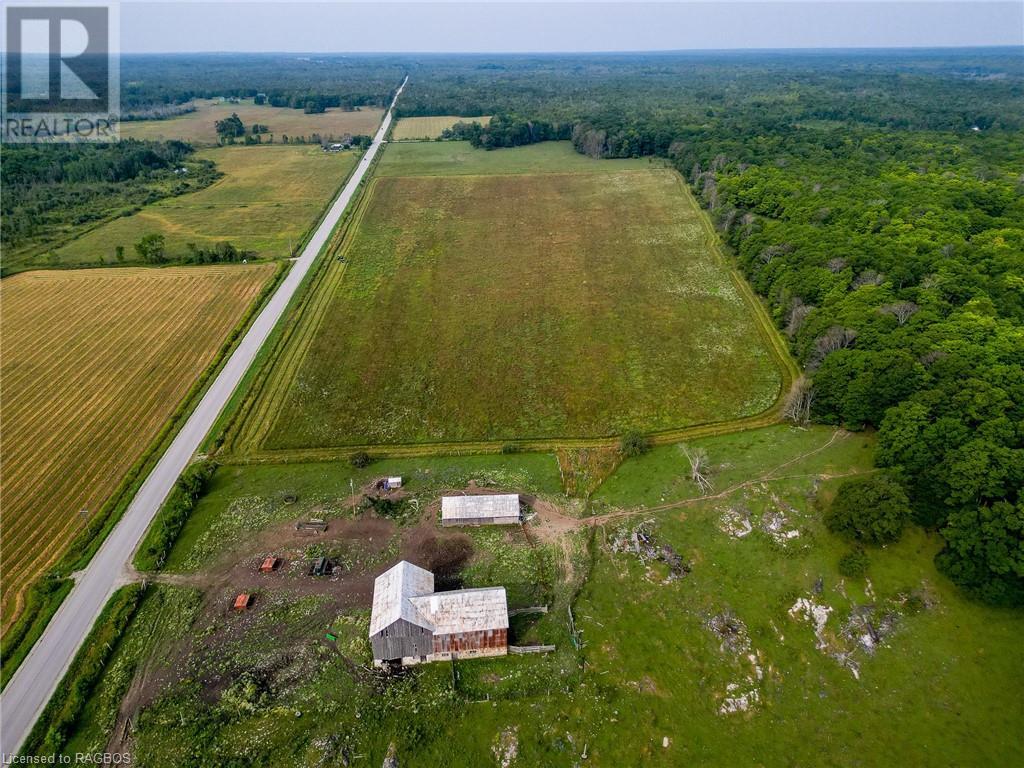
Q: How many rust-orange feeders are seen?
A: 2